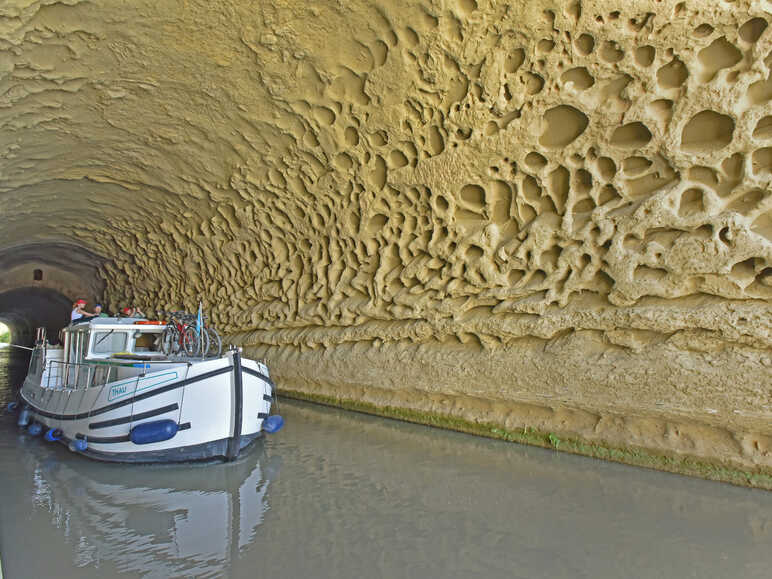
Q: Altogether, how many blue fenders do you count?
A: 7